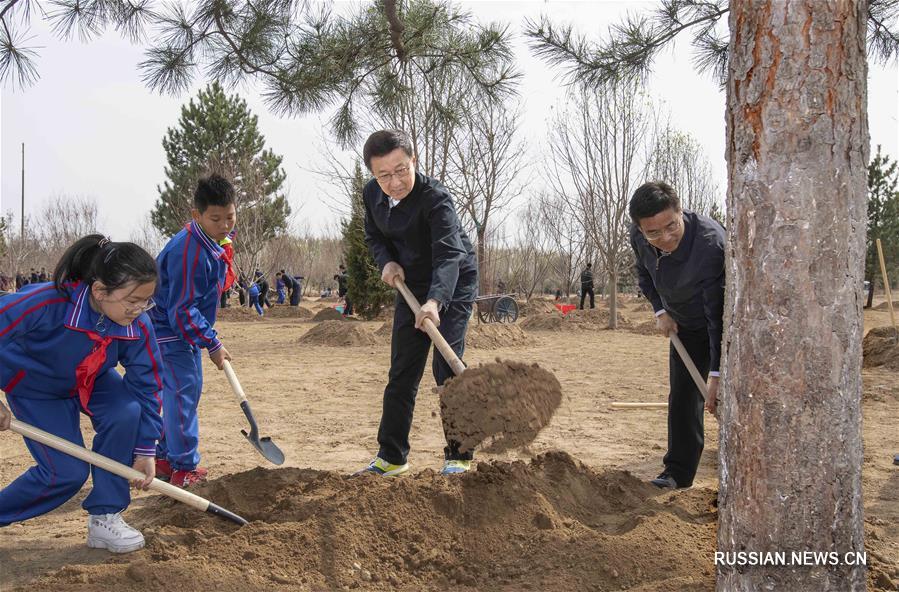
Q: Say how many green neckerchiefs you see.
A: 0